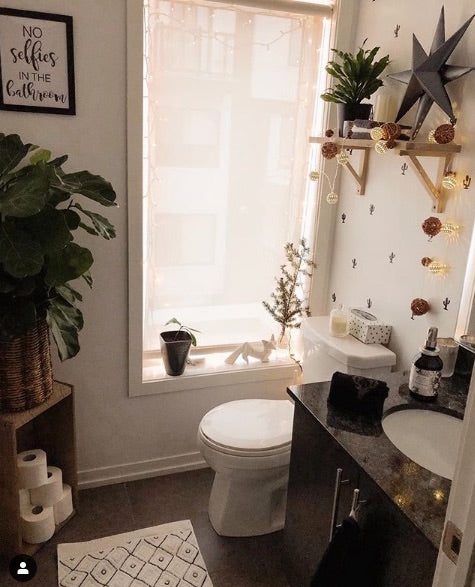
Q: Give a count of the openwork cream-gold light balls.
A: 9